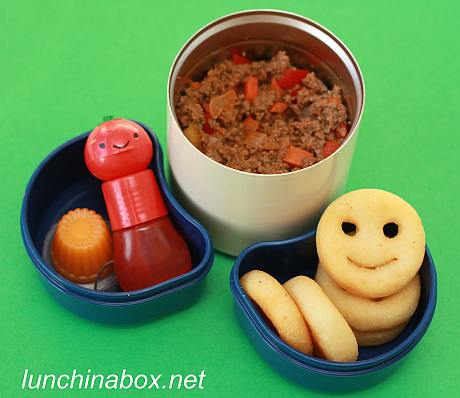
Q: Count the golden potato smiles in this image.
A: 5